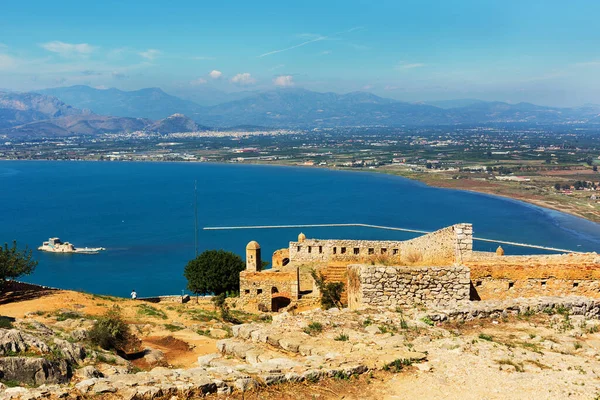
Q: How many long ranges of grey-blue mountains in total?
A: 1